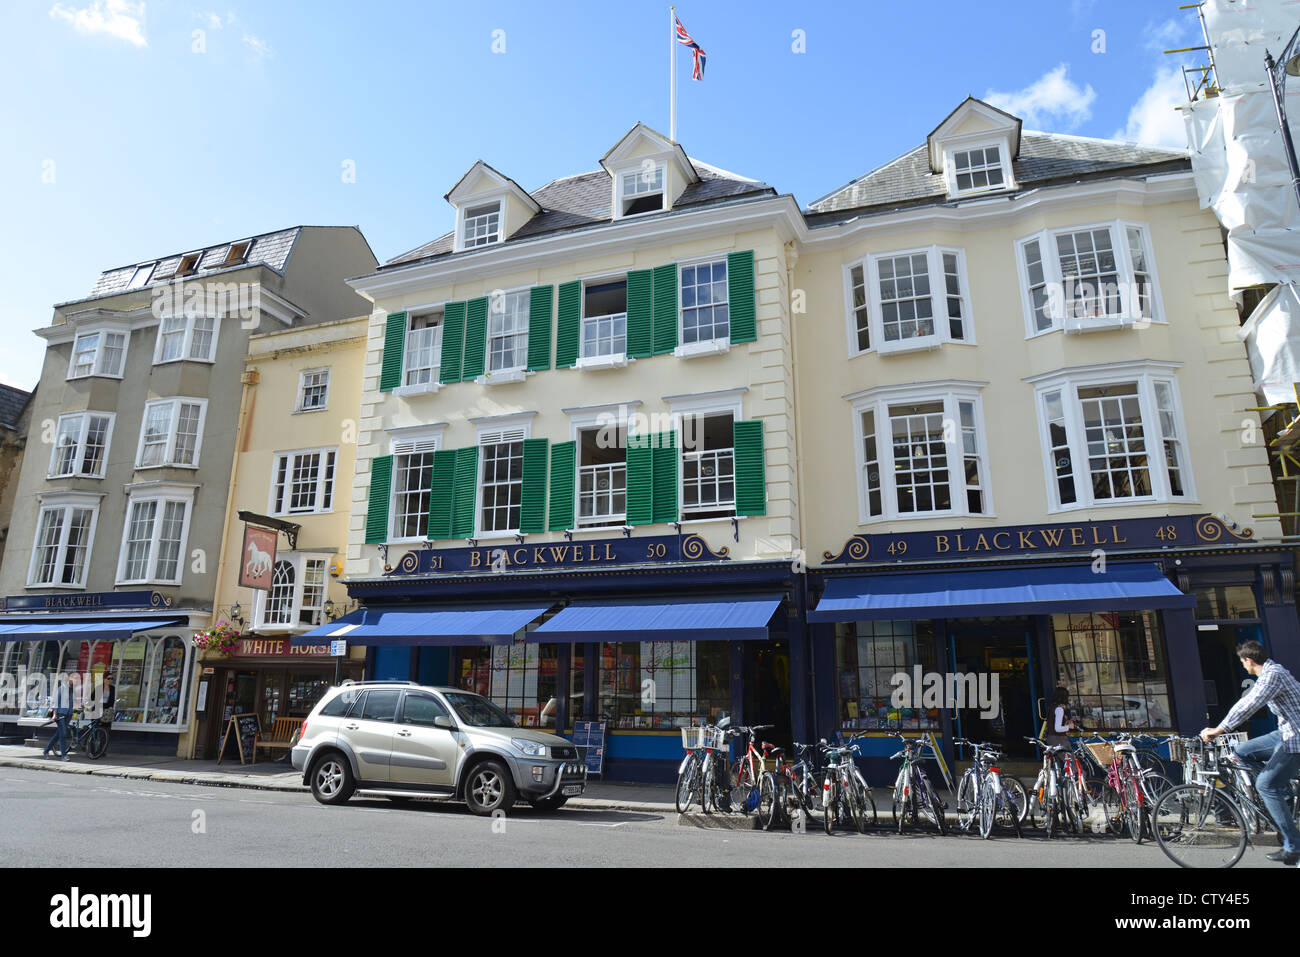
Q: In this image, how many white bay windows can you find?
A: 11